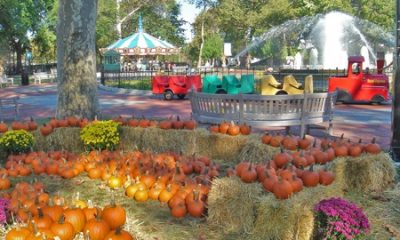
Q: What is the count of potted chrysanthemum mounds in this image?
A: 4